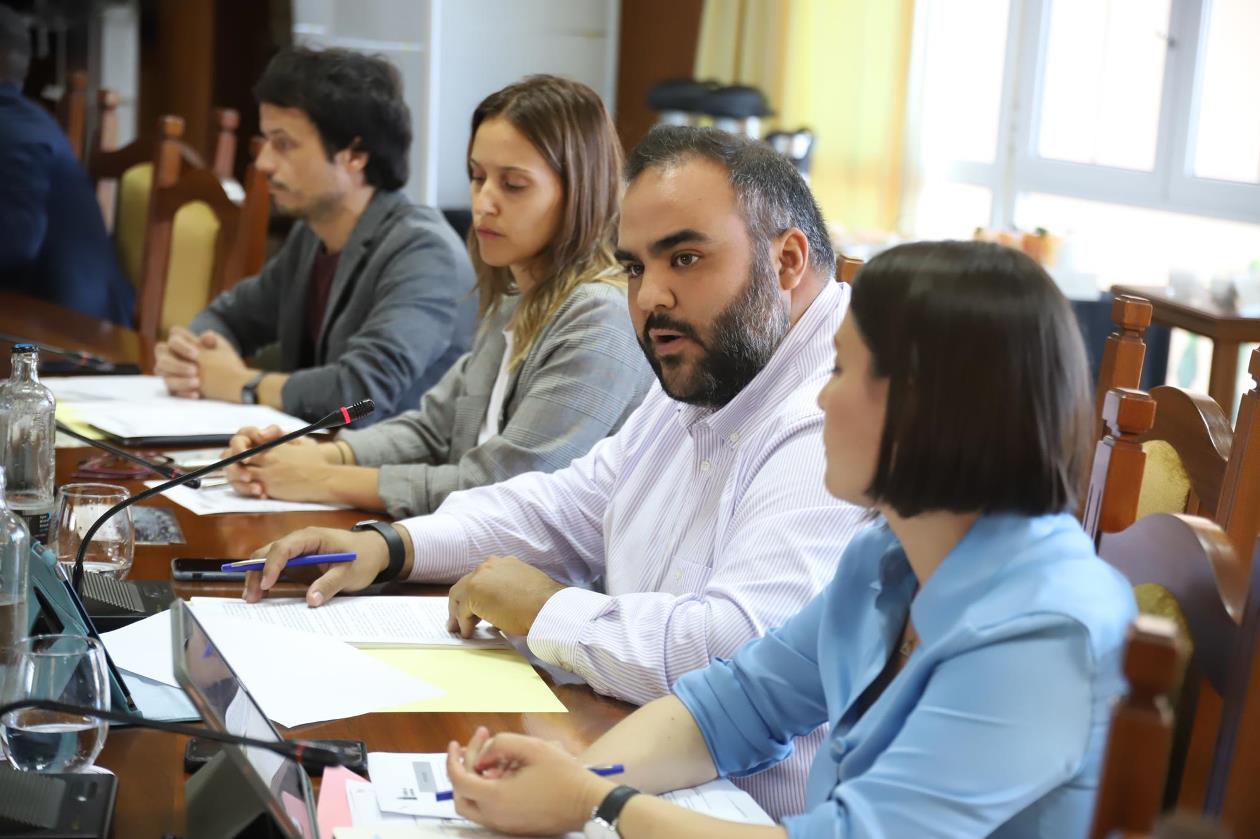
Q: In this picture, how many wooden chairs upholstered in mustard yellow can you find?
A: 4